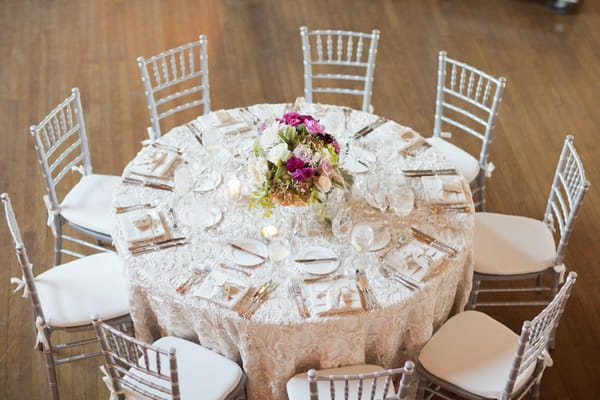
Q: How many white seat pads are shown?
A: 7